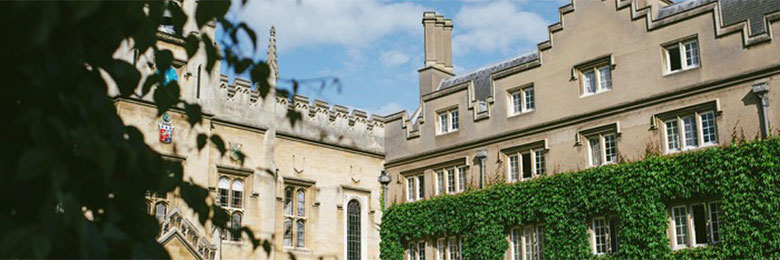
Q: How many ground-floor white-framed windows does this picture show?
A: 5